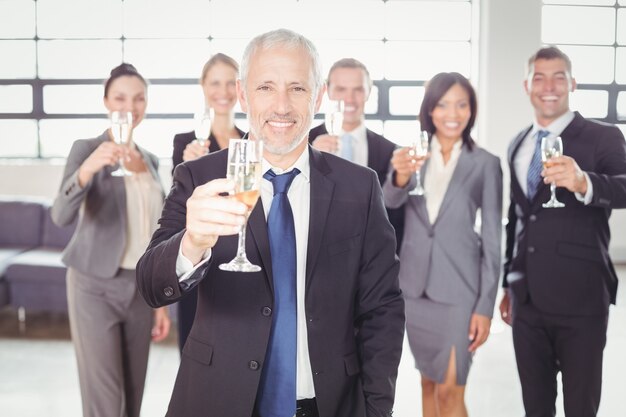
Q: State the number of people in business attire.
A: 6